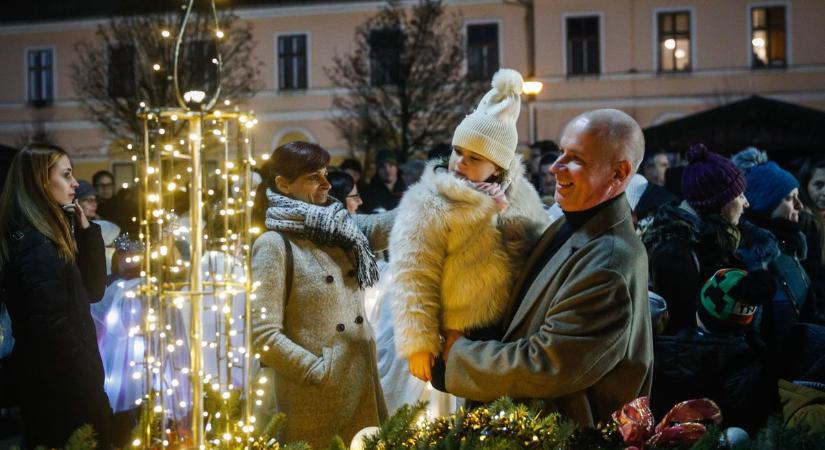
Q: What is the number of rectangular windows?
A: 9